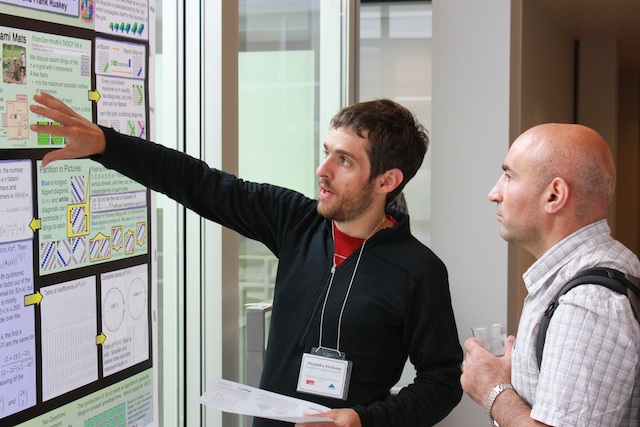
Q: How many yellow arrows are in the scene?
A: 4